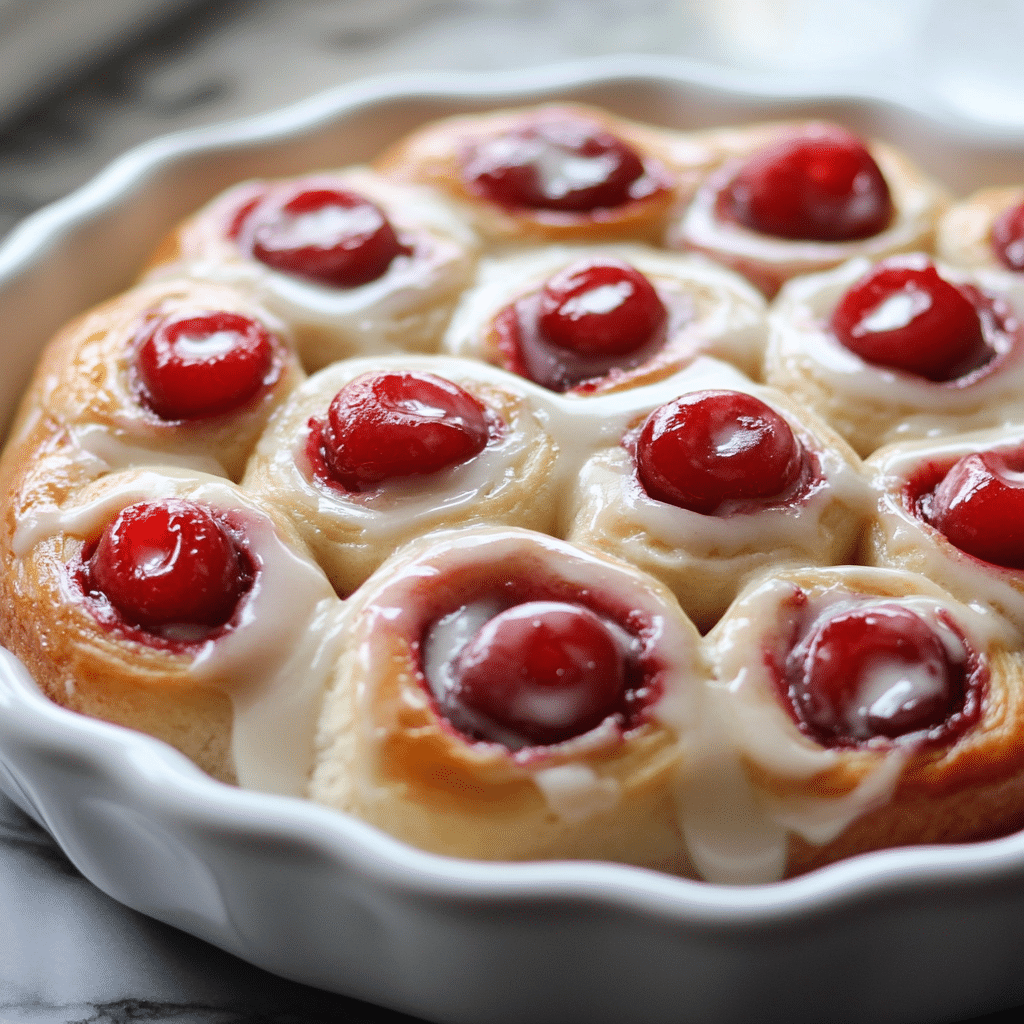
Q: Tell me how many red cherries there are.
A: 13